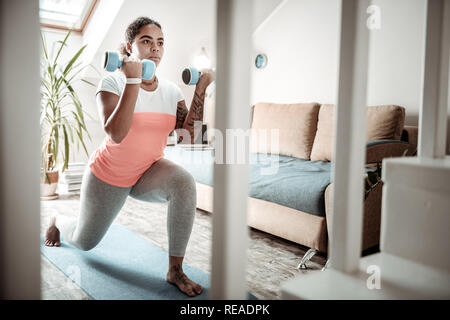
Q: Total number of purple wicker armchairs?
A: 0